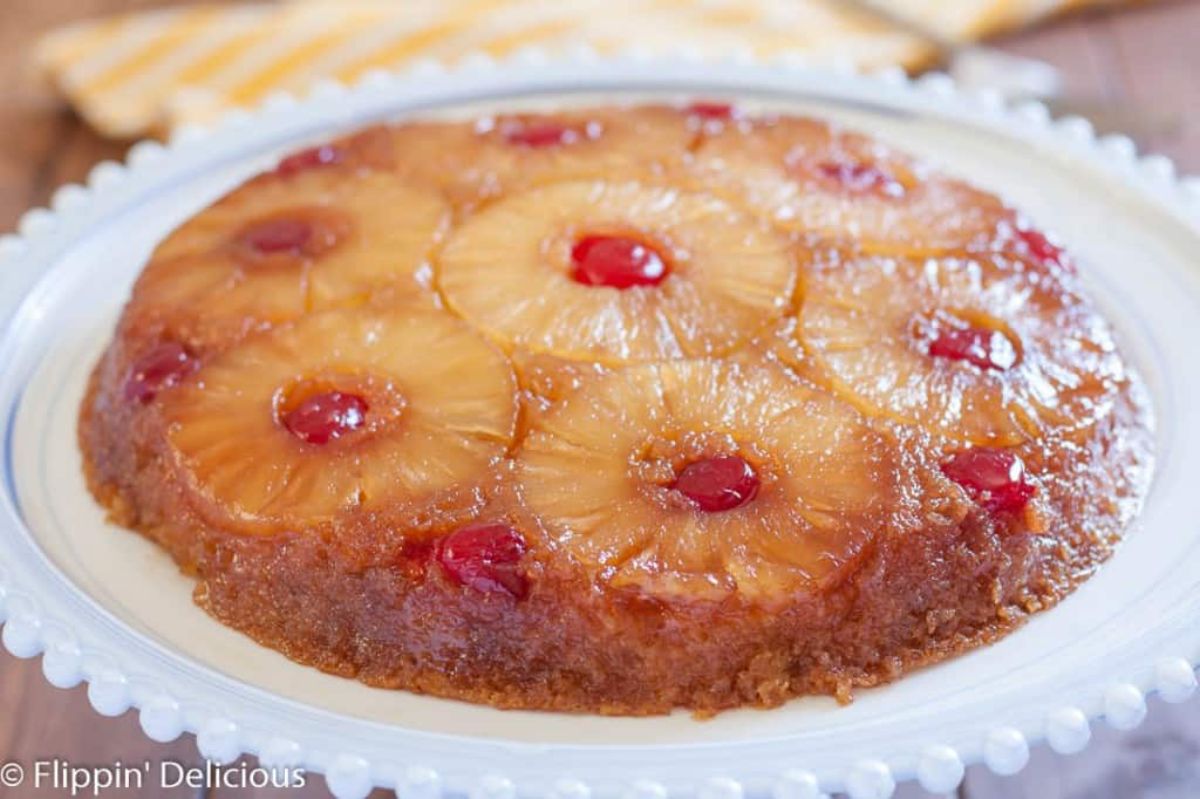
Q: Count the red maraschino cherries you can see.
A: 13